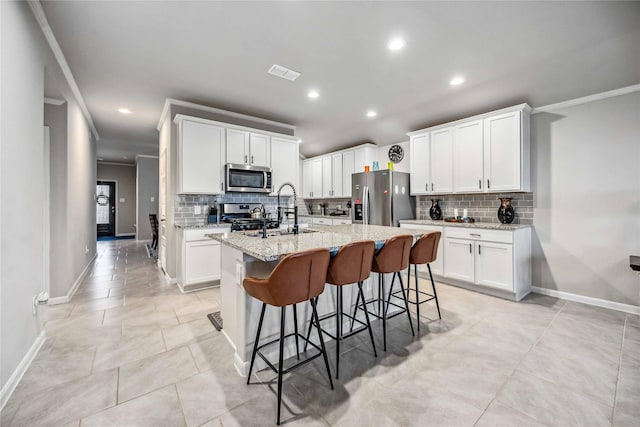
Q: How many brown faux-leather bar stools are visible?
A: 4